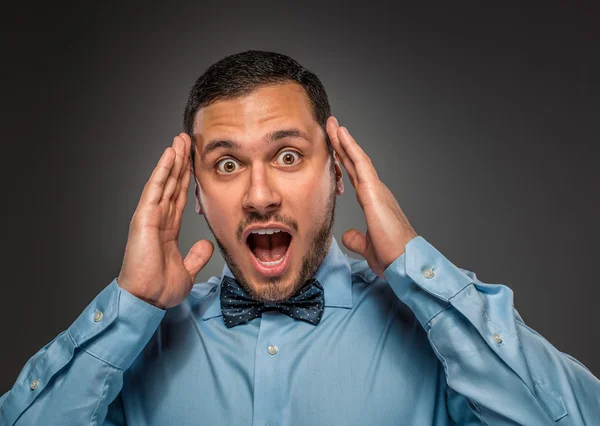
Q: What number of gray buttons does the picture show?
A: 5